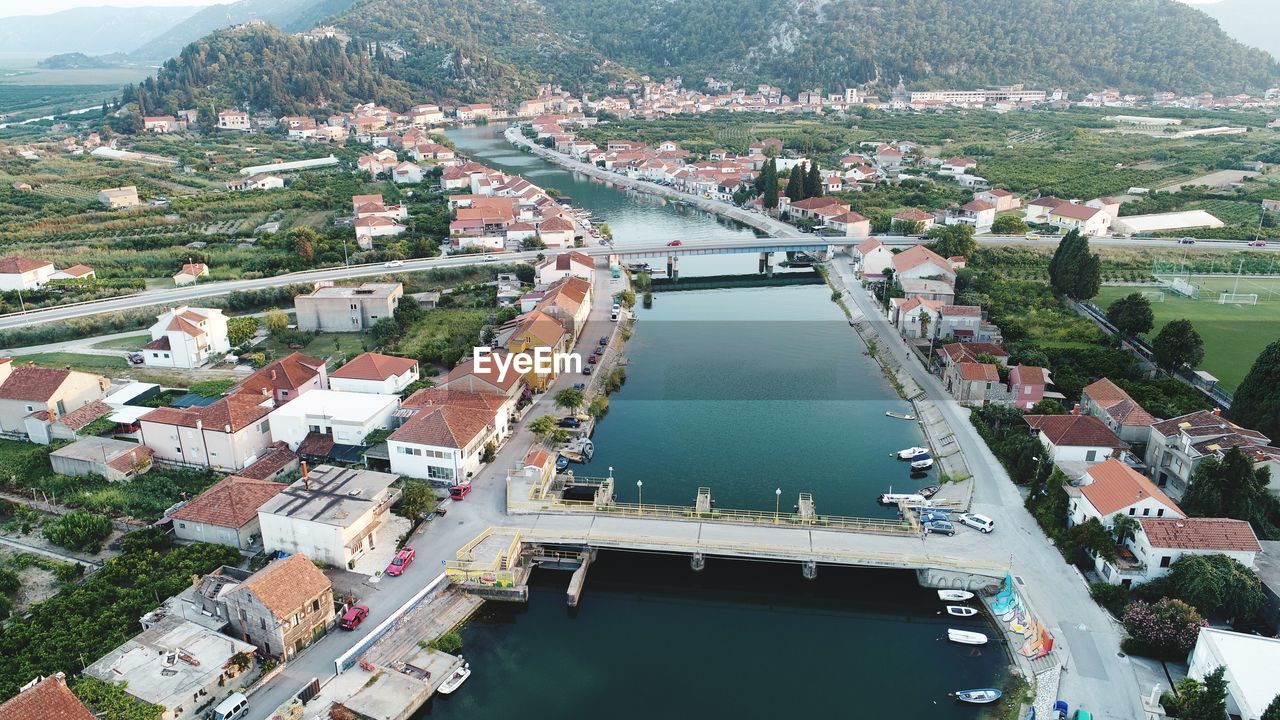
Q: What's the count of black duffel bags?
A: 0